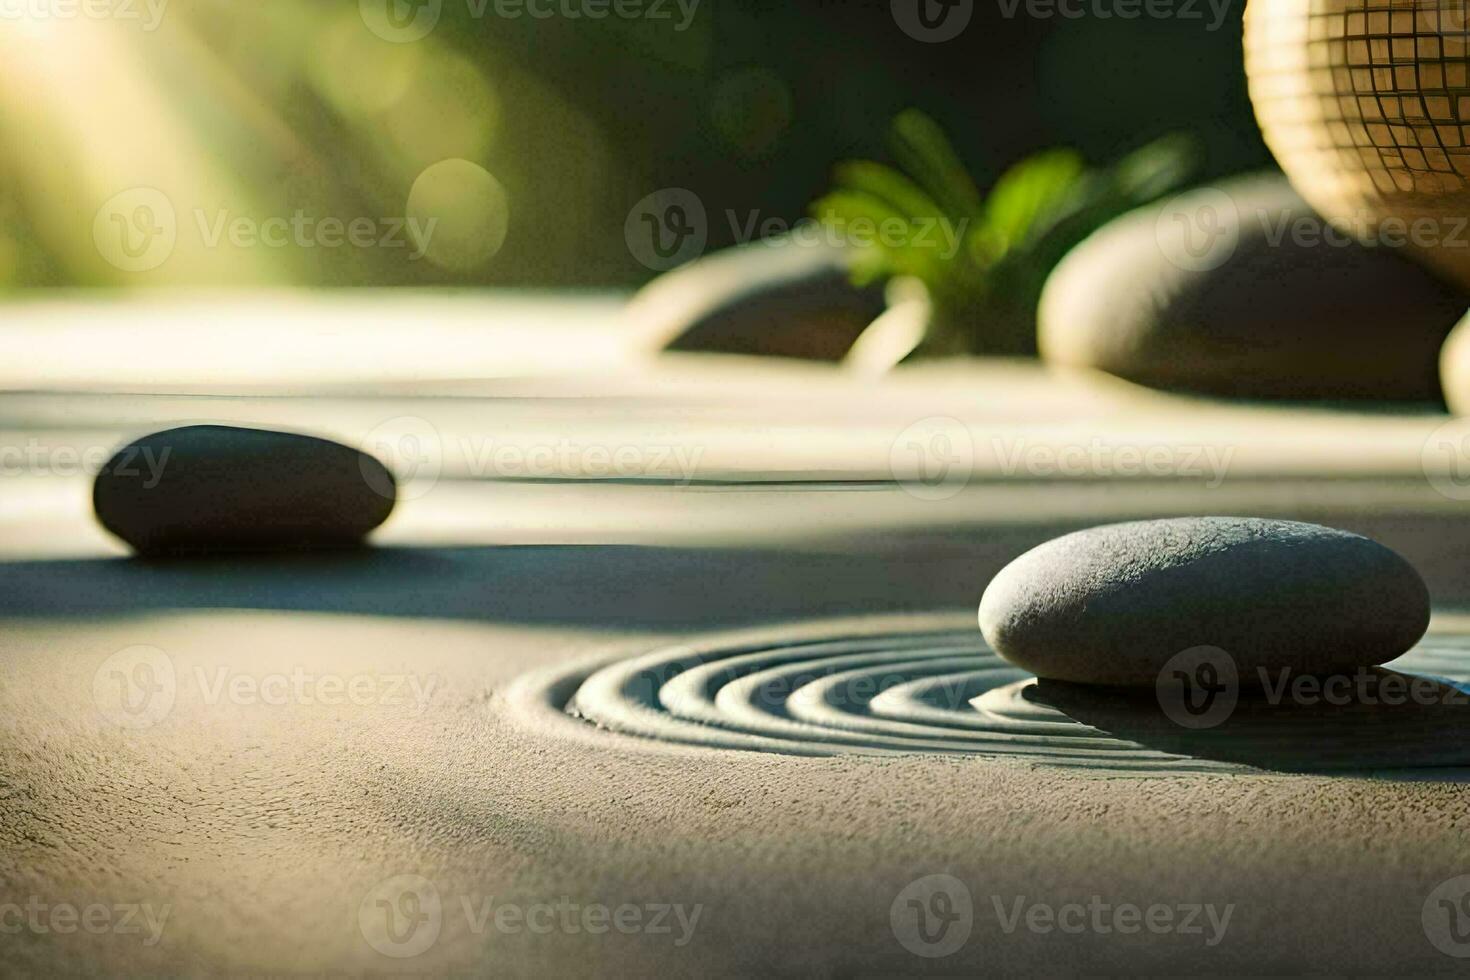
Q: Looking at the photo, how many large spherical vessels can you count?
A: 1